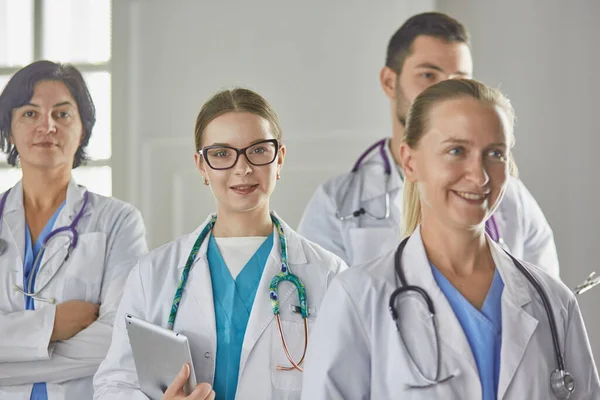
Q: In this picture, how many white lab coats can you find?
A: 4